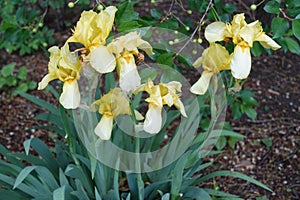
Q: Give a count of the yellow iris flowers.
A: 7